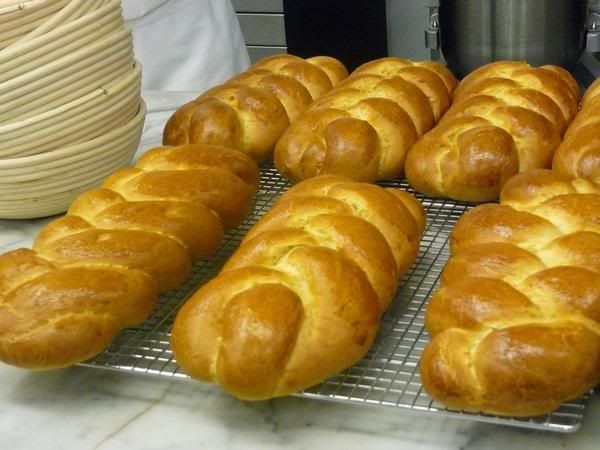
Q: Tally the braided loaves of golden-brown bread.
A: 7